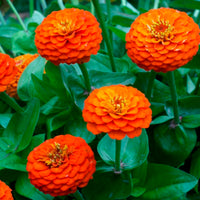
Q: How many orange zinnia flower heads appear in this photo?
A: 7